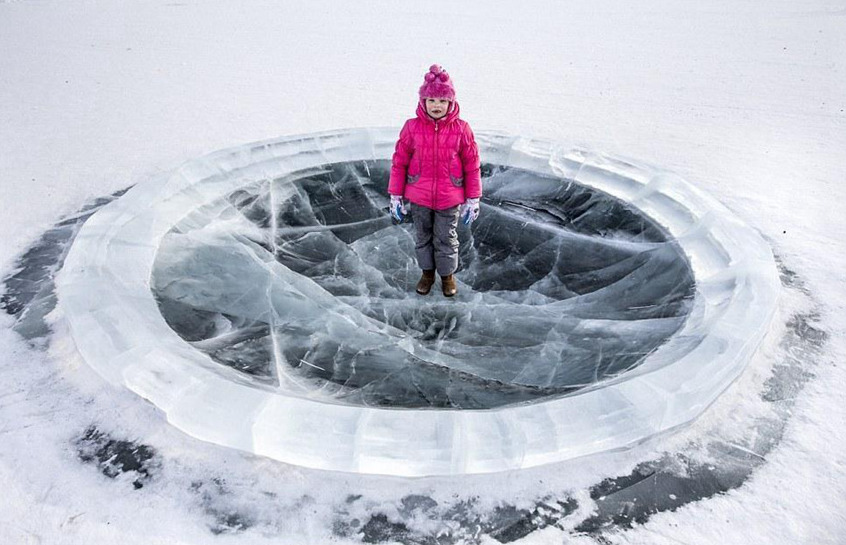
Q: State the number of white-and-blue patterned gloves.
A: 2